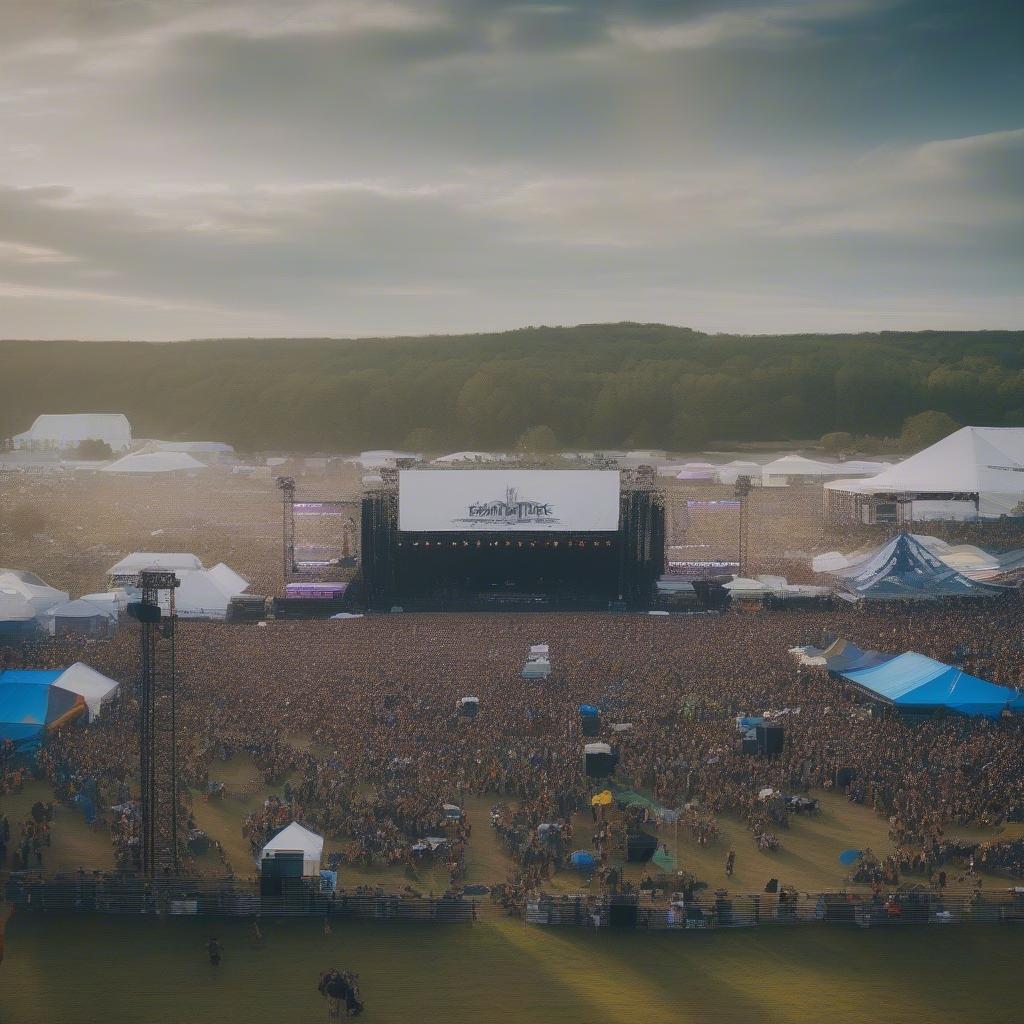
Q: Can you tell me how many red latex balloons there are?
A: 0